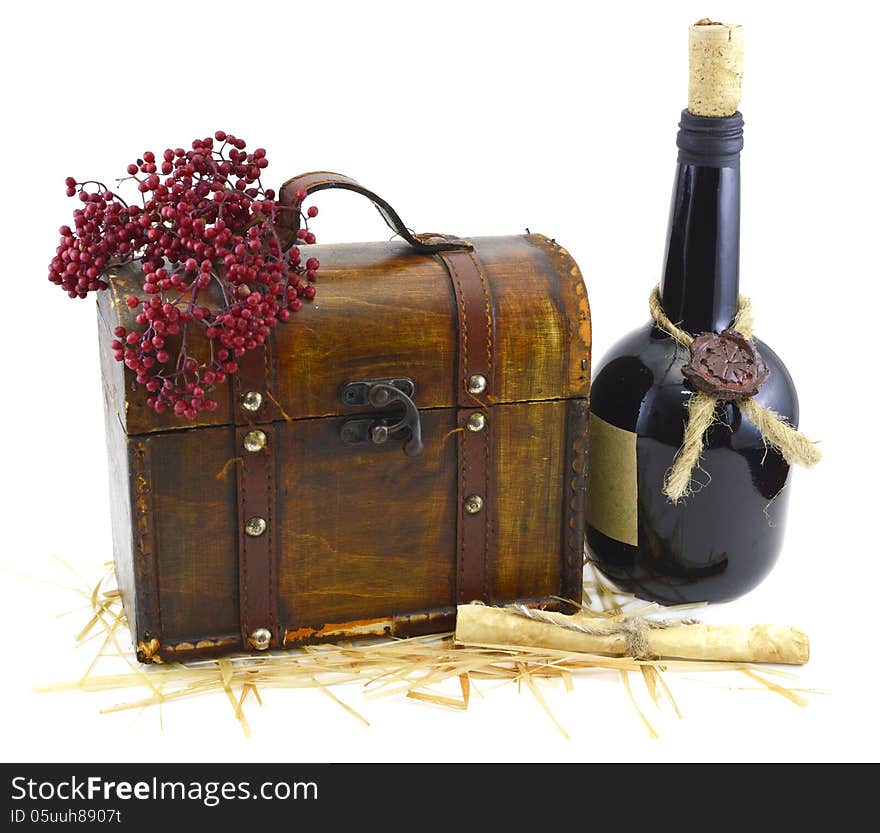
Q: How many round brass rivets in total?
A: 7